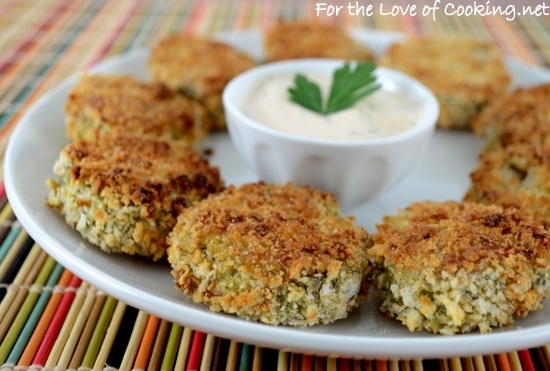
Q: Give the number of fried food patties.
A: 9